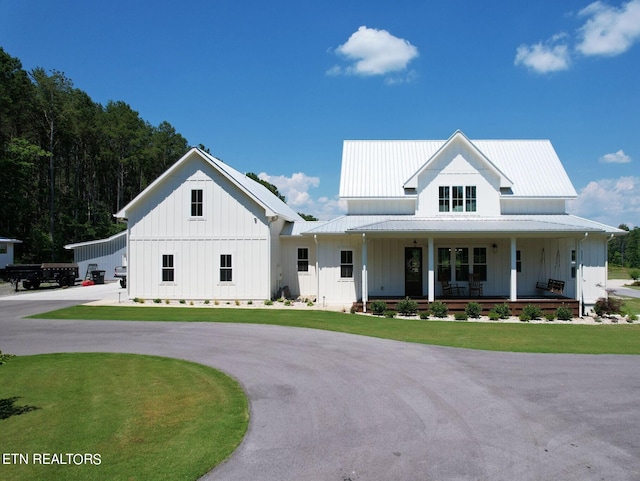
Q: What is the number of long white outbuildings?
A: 1